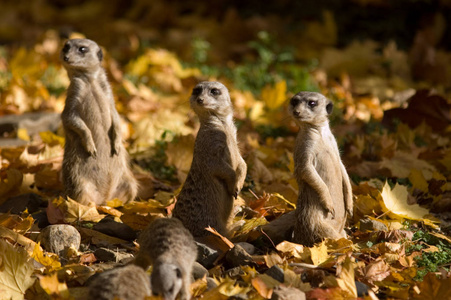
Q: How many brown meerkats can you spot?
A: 5